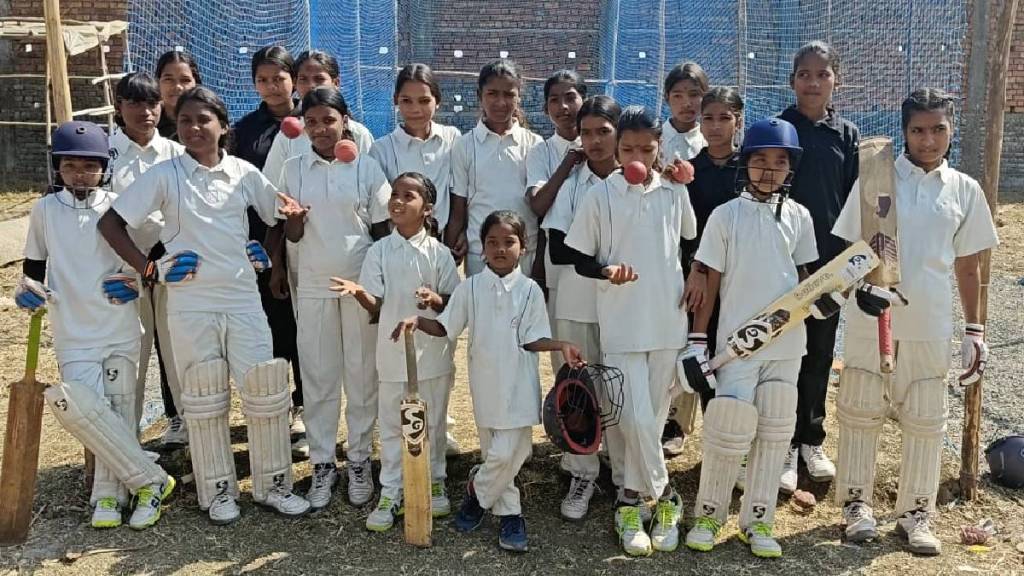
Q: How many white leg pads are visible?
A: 8